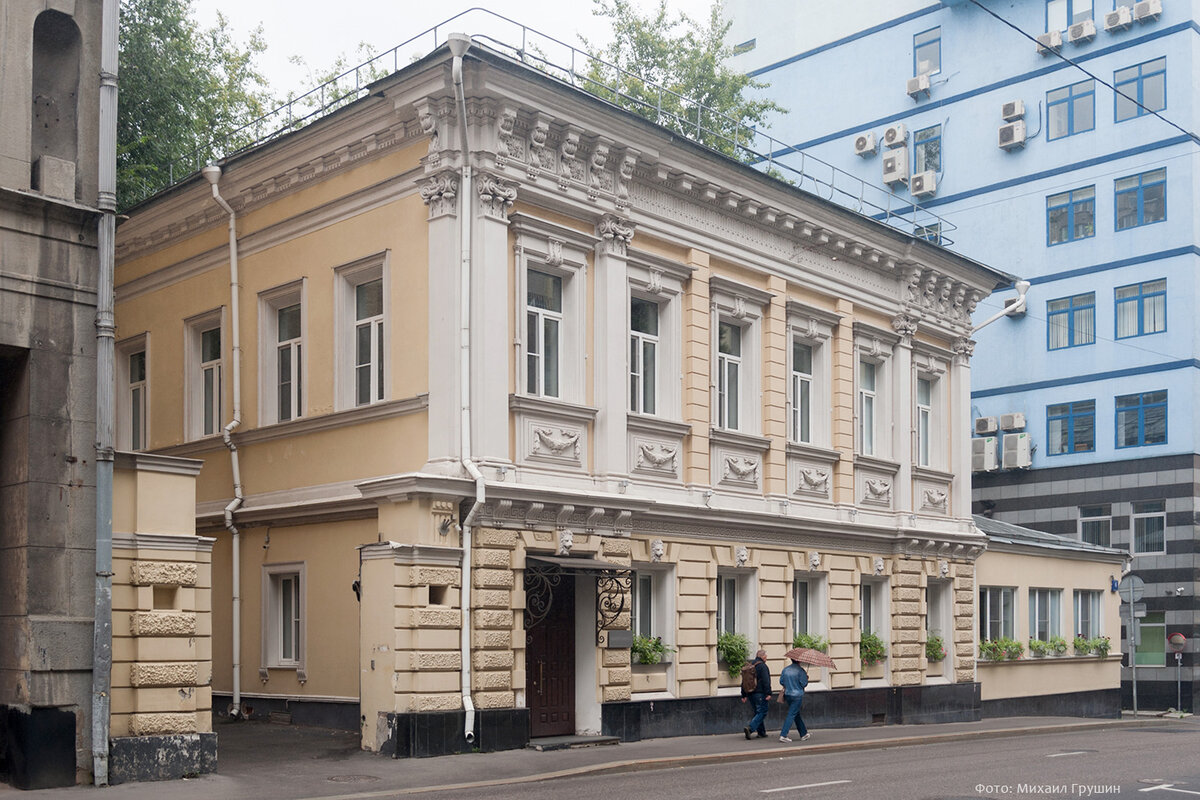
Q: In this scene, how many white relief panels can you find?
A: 6